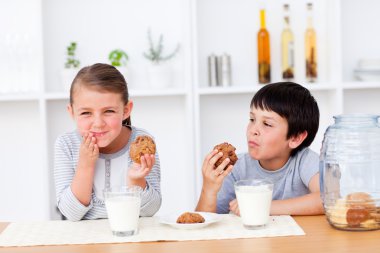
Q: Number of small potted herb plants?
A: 3